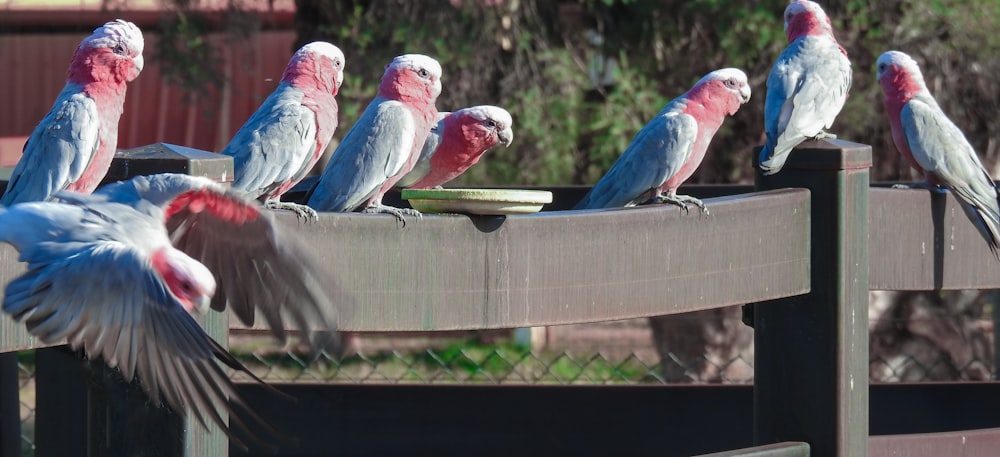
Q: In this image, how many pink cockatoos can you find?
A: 8